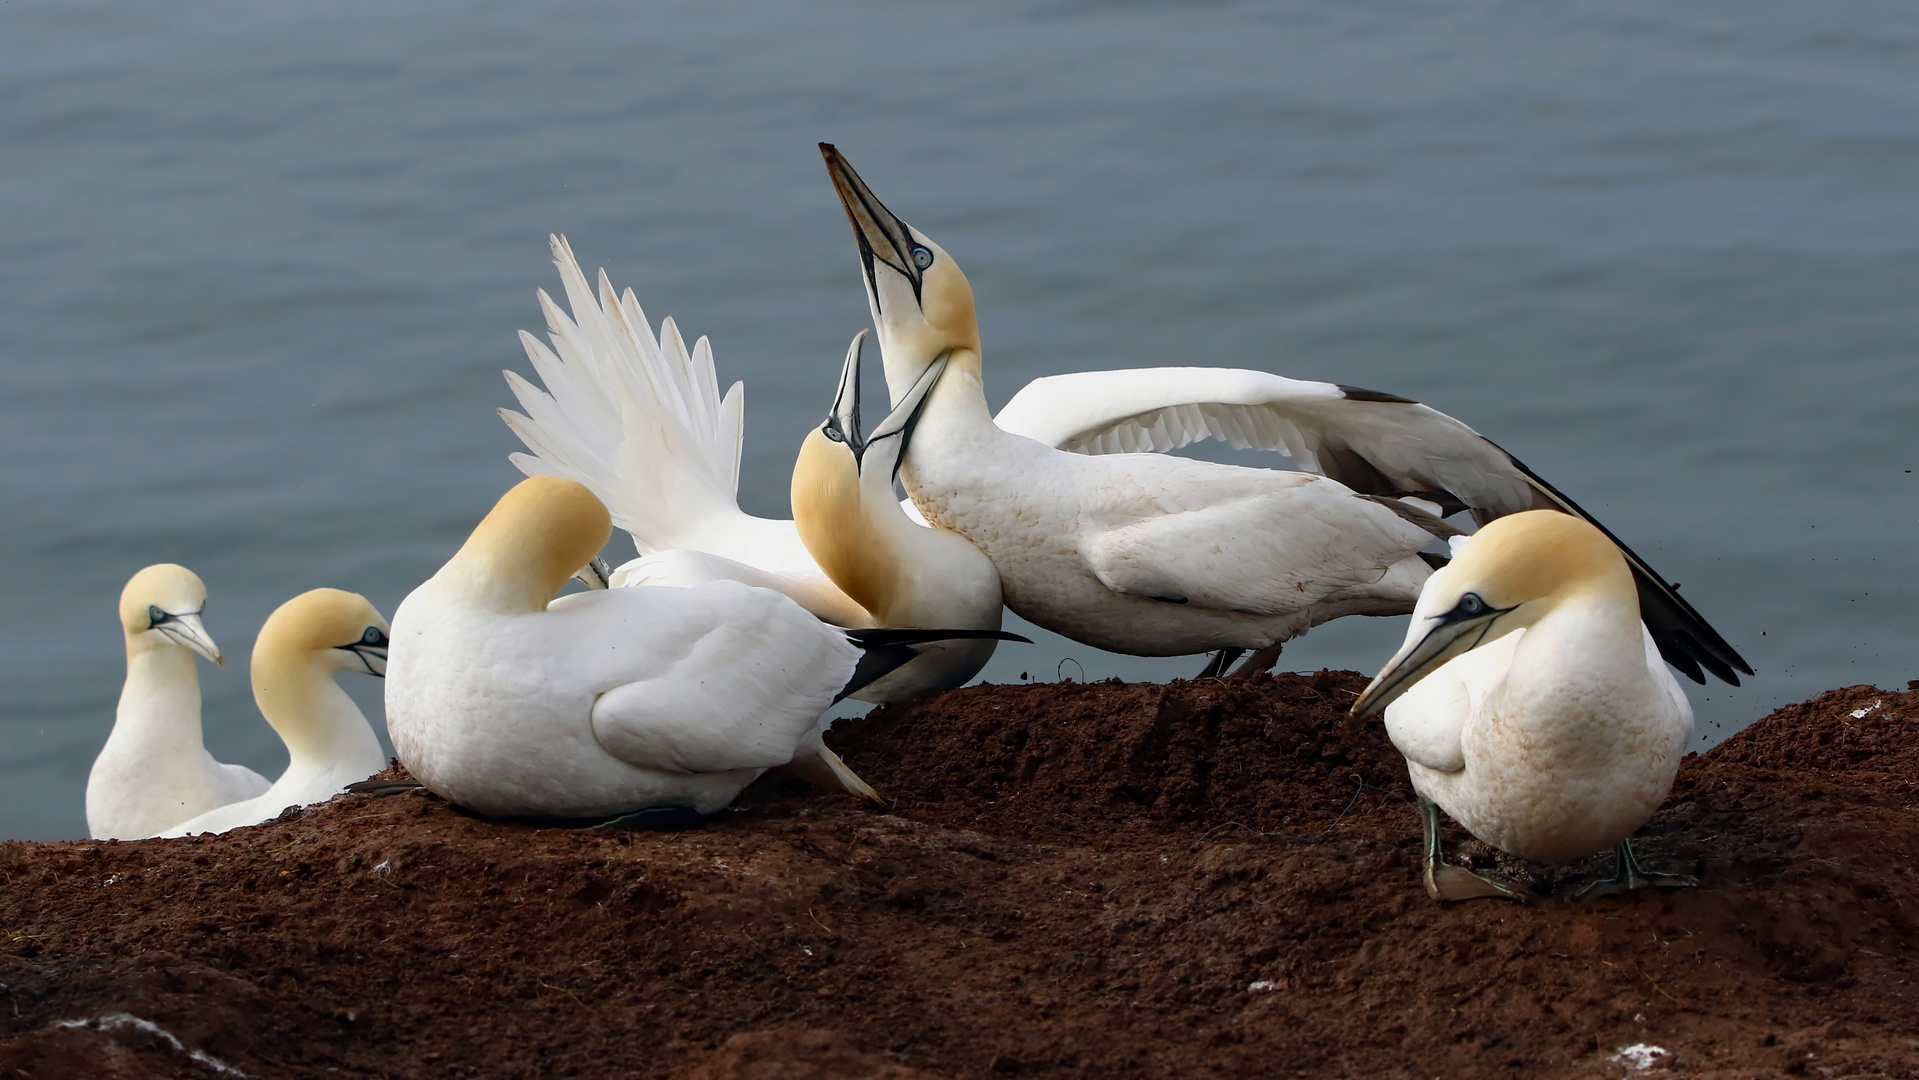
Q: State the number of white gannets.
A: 6